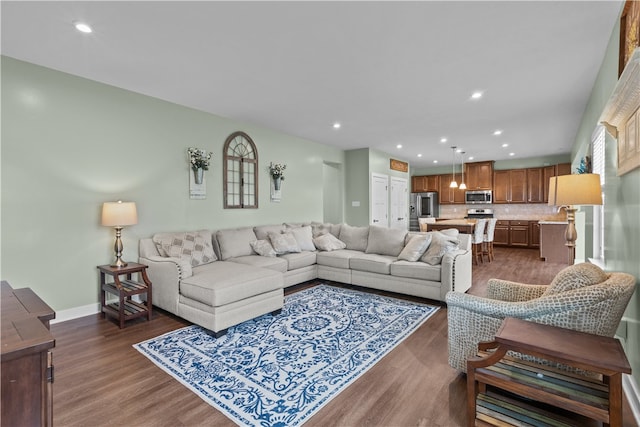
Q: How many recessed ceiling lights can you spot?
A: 12